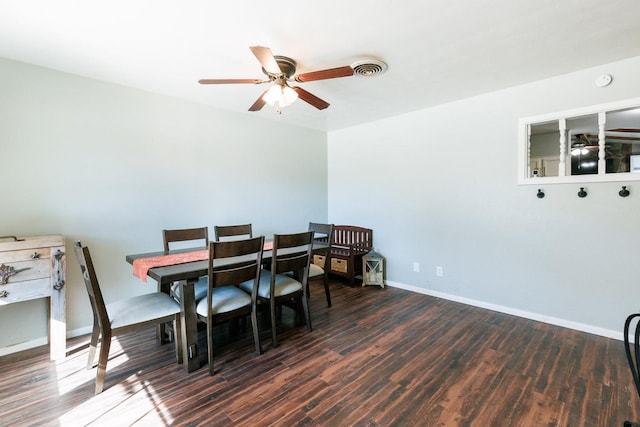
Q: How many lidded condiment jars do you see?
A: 0